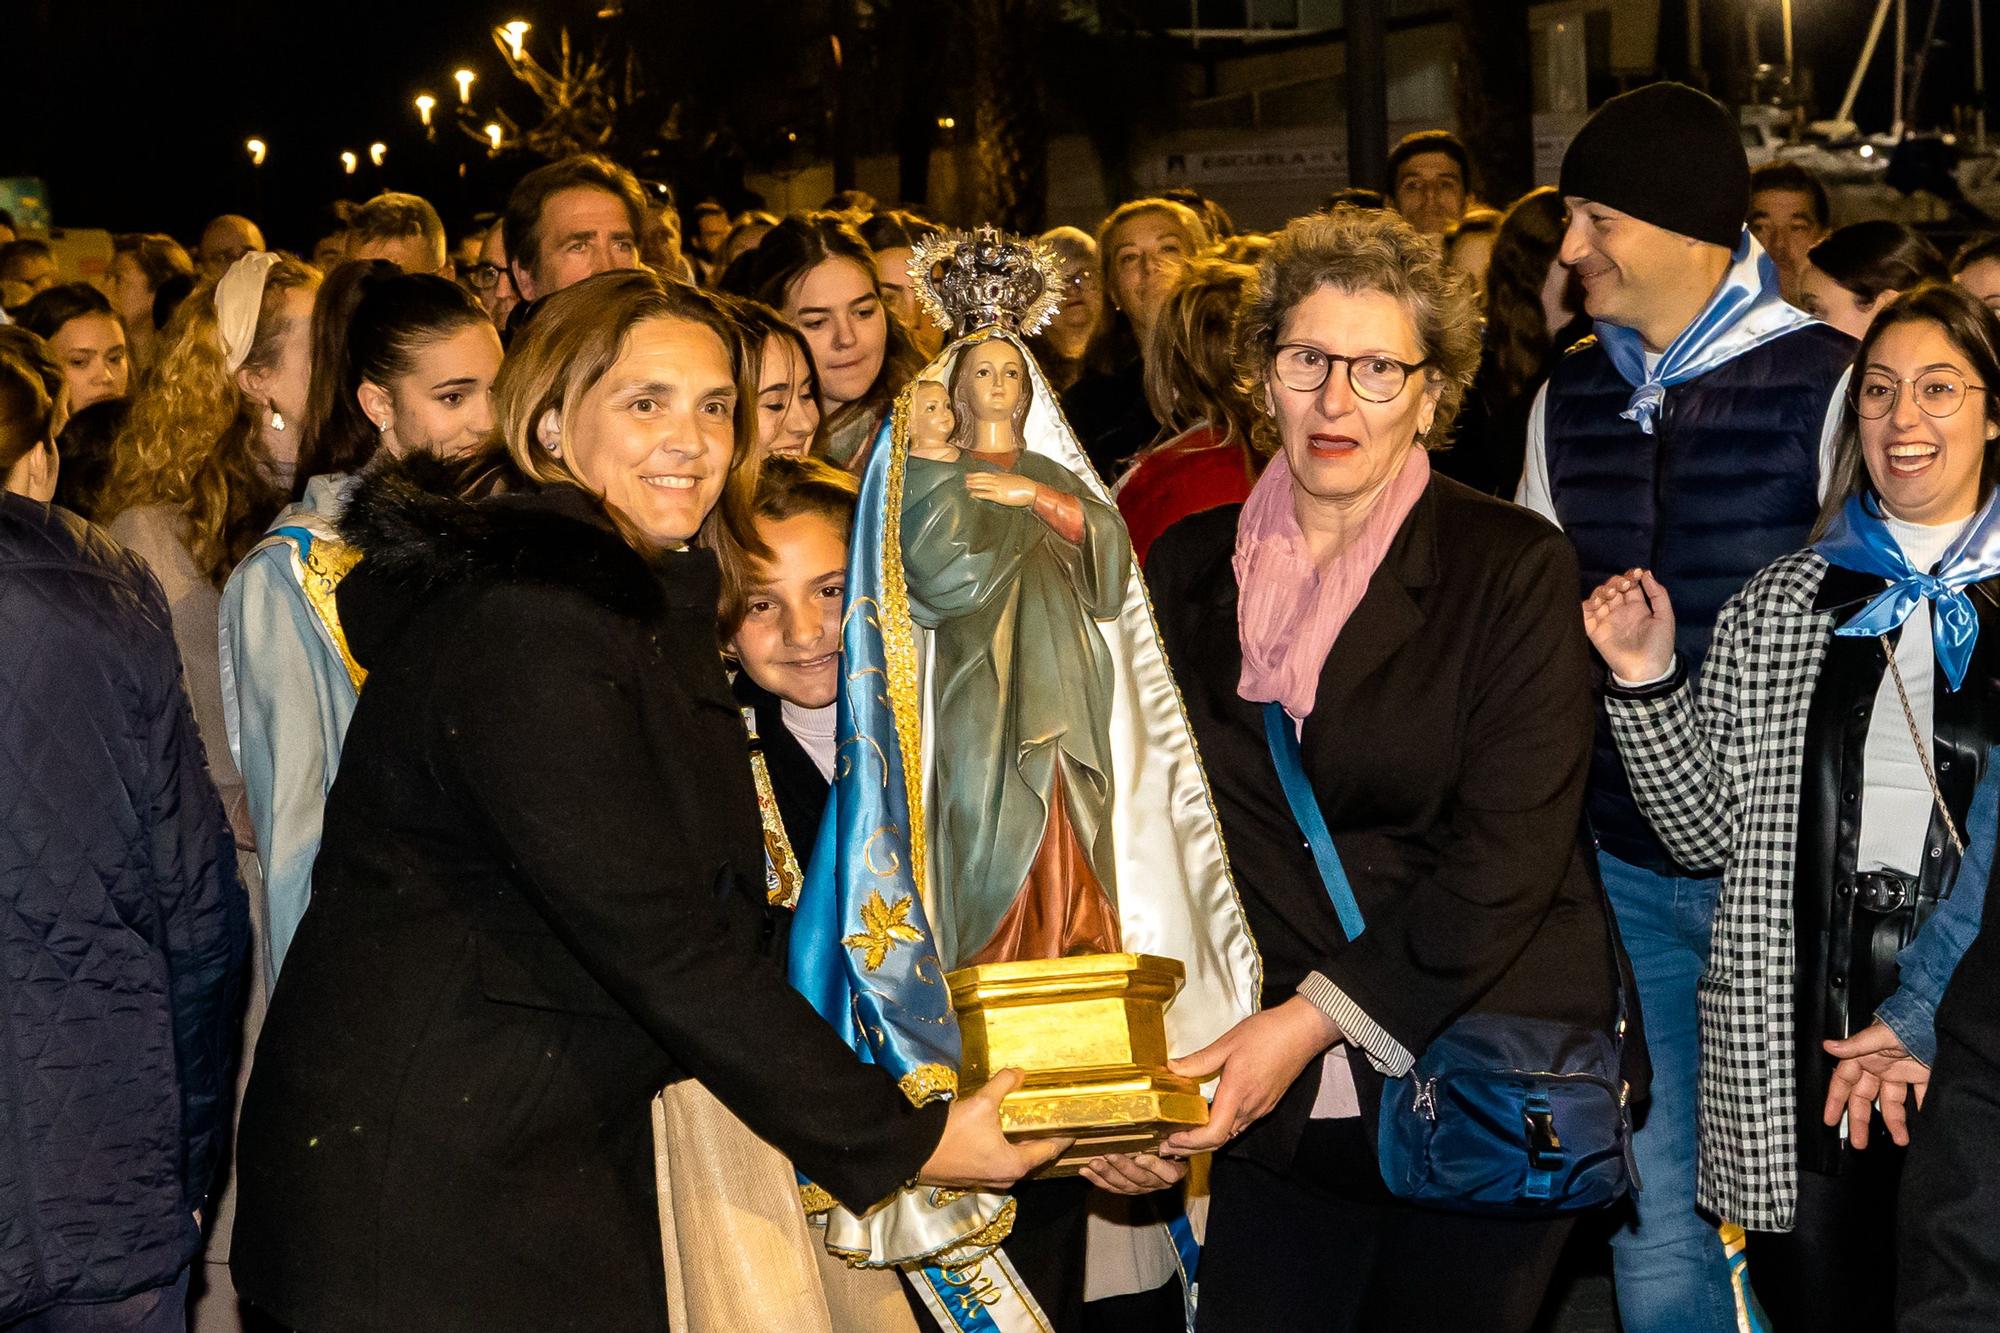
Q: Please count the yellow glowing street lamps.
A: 7